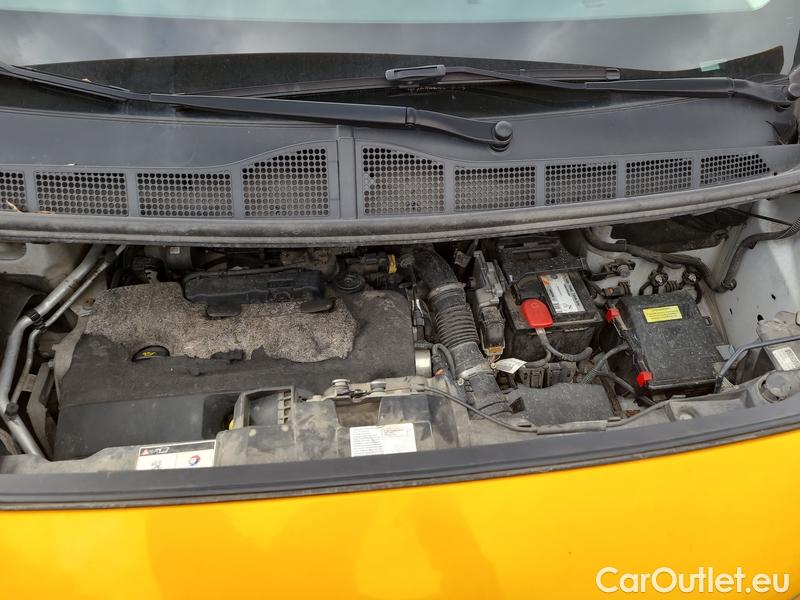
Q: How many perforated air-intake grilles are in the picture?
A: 9